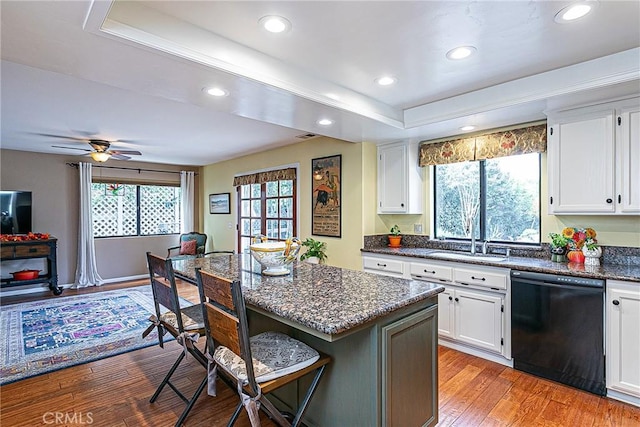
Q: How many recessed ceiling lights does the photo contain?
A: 7